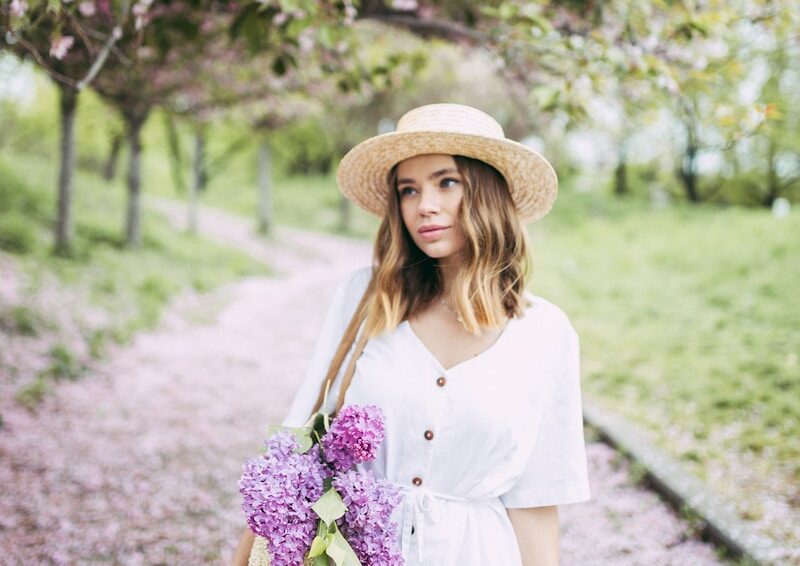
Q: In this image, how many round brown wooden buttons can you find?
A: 3